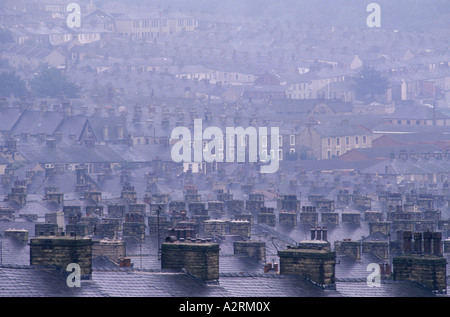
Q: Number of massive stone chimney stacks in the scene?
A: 4